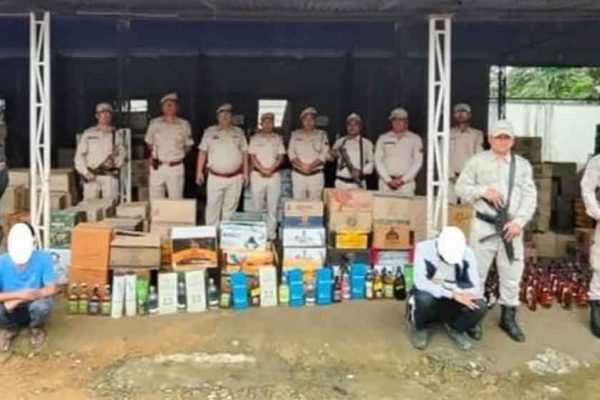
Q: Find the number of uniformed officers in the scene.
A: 10